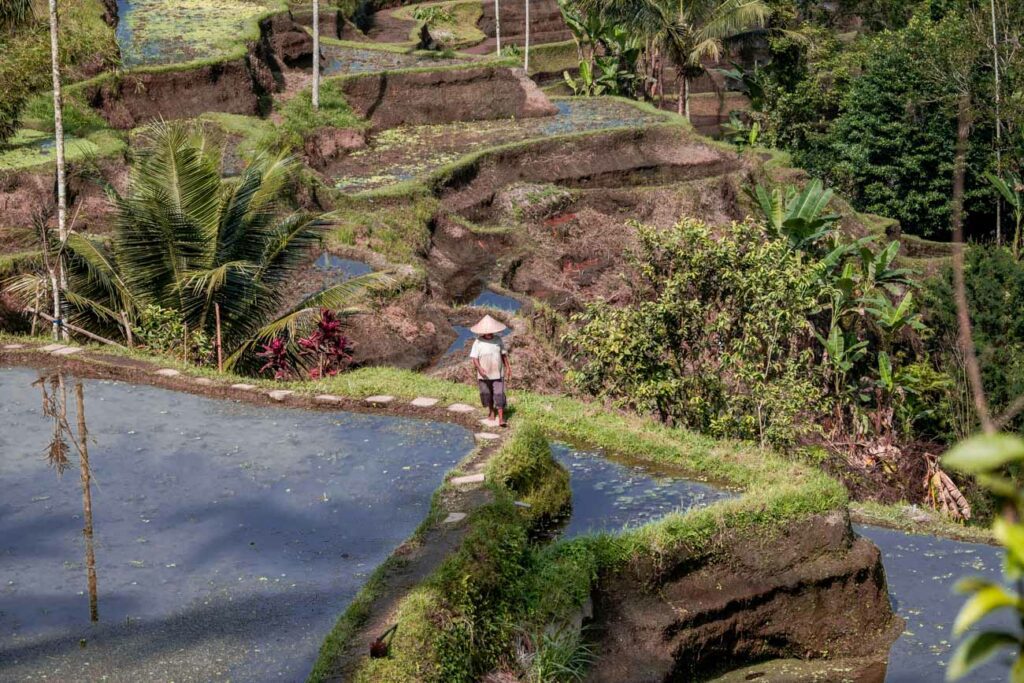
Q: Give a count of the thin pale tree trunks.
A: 5